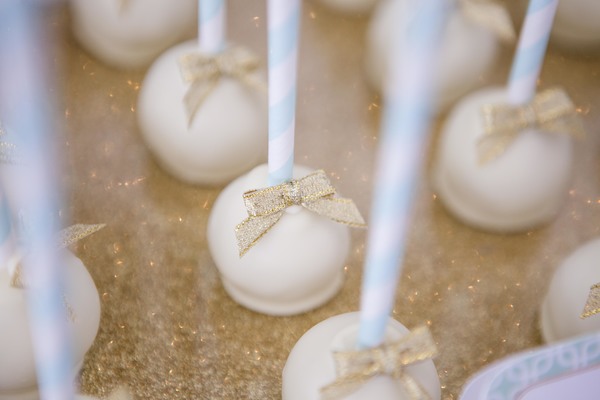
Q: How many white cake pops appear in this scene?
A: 10